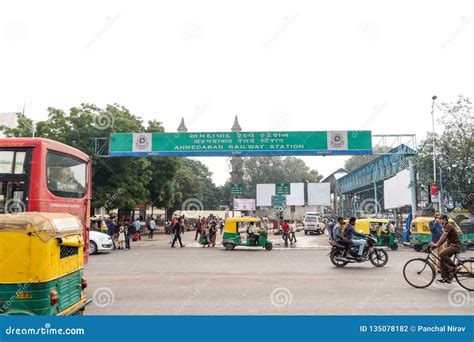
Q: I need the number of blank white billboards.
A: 4